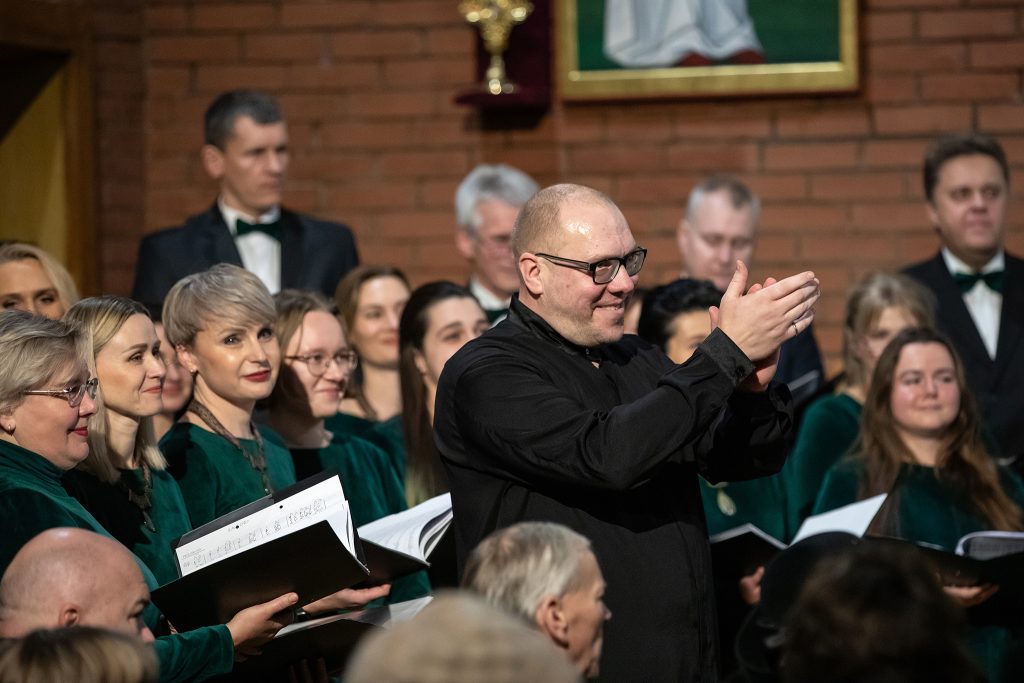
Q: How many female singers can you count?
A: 11